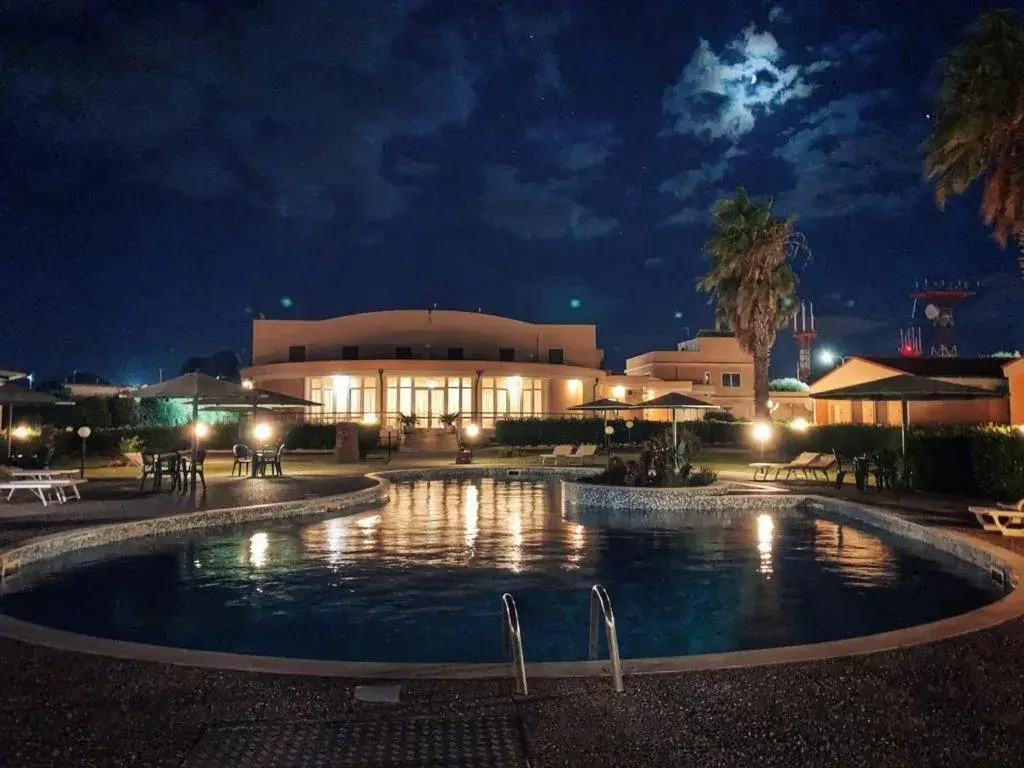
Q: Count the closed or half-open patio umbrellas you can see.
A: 0